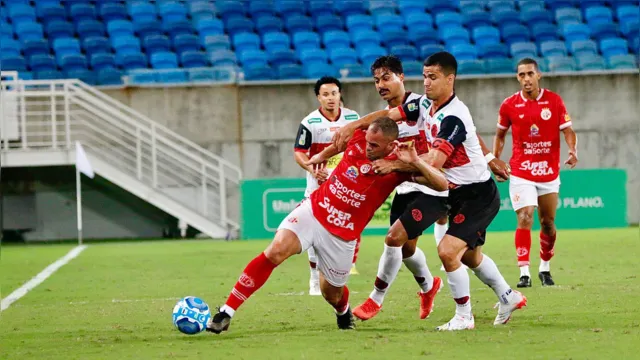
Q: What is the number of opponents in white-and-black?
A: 3